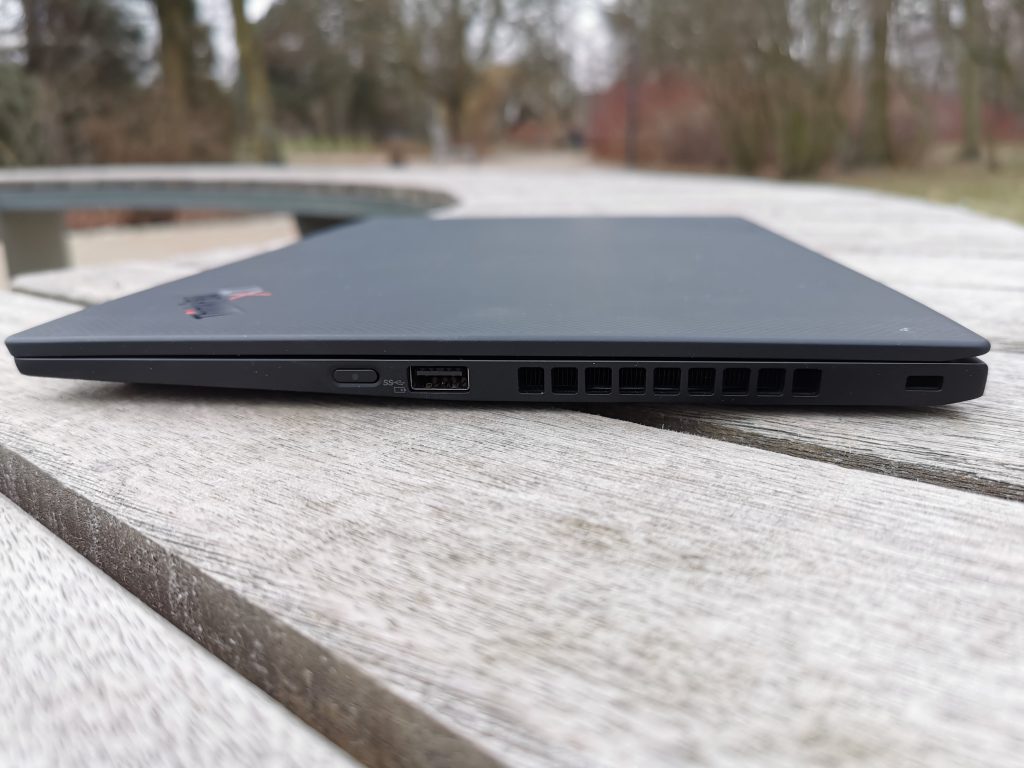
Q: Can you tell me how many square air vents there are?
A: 9